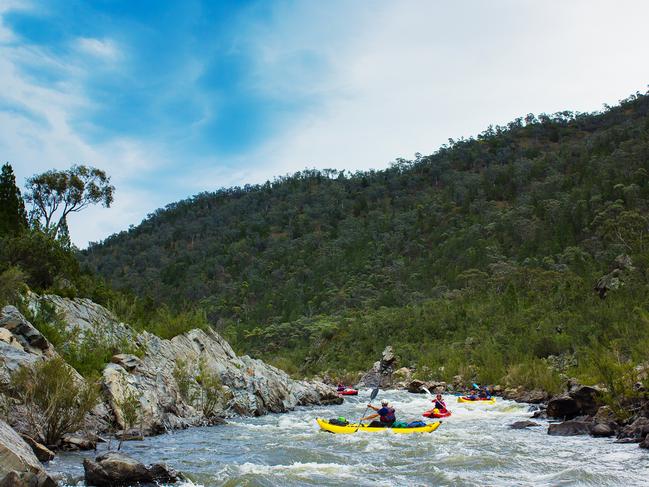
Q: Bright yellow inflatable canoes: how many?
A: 2